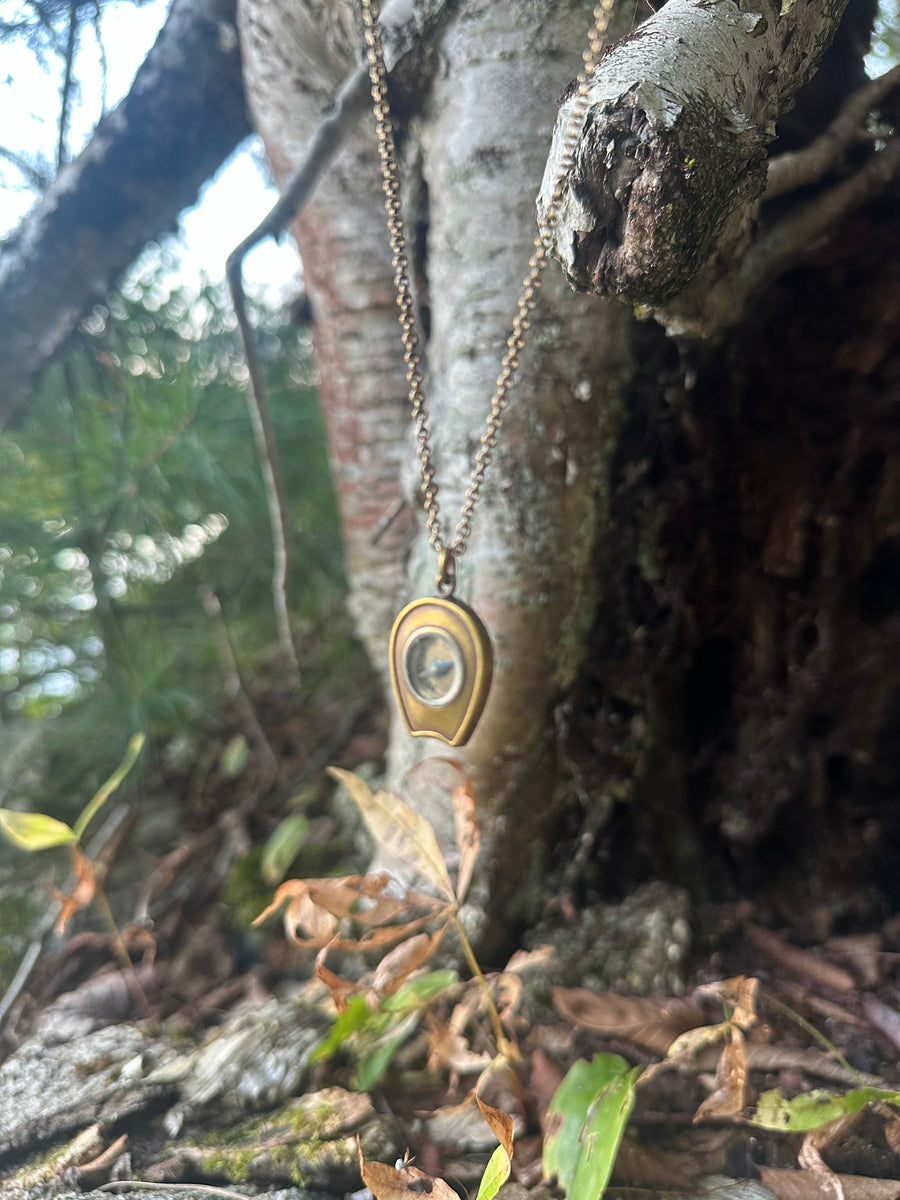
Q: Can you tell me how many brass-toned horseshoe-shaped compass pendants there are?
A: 1